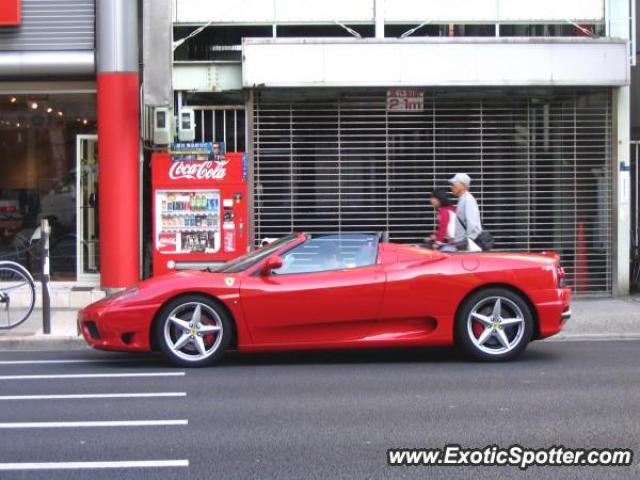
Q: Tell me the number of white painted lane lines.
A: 5